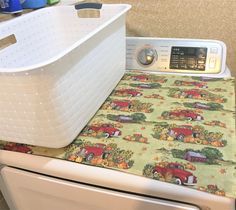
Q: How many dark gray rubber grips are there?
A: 1